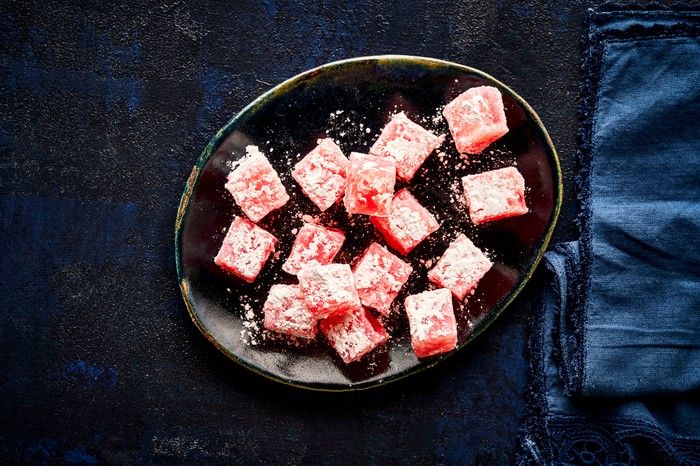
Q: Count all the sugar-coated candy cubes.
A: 15